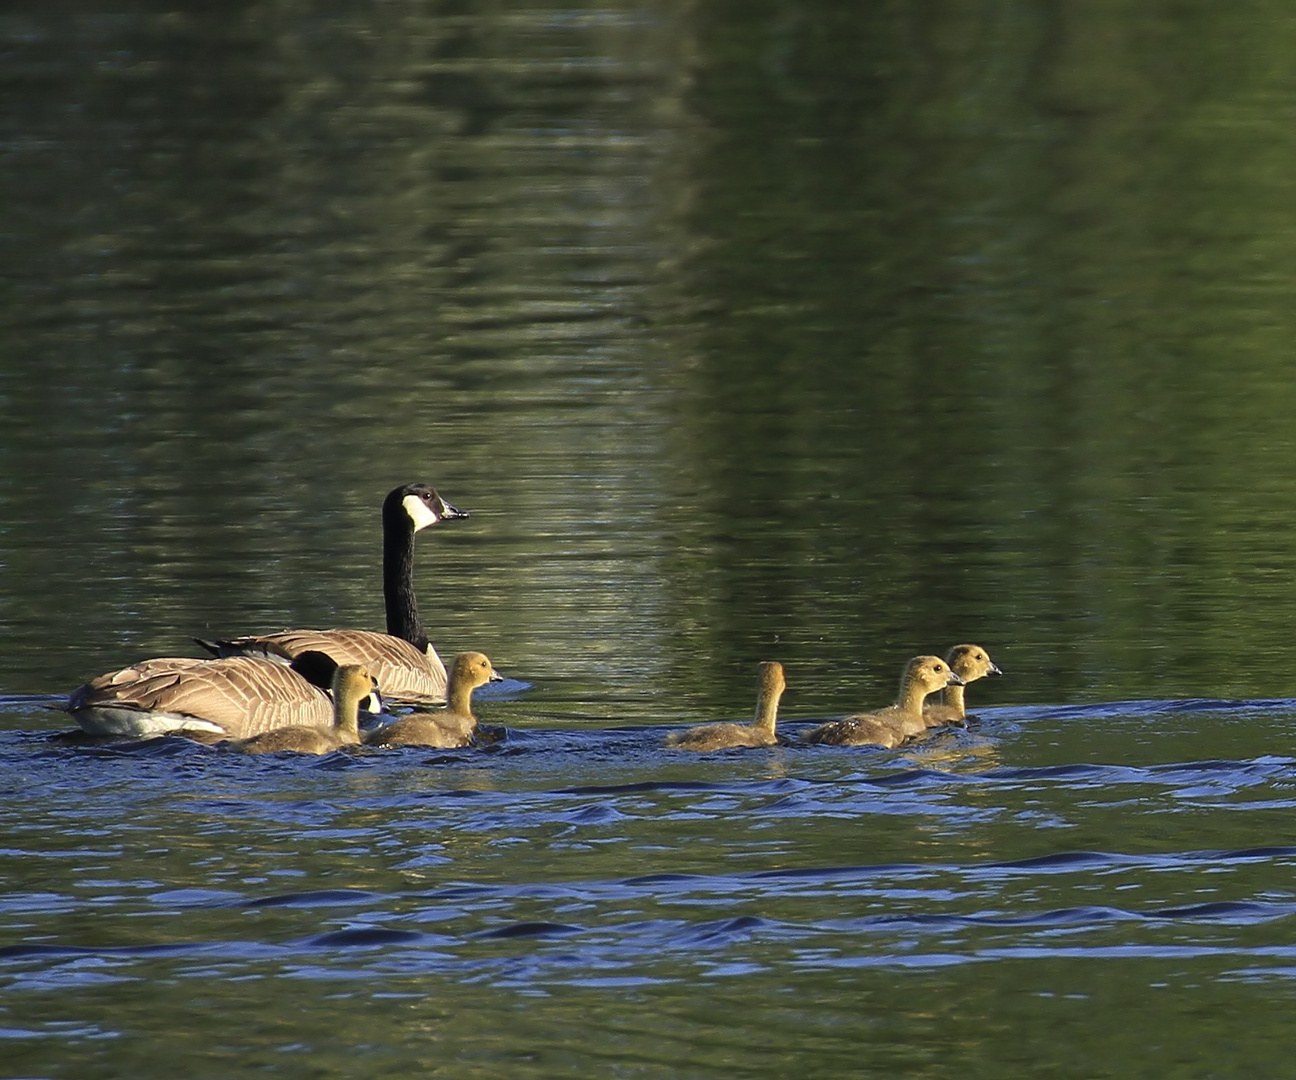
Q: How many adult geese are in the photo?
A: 2